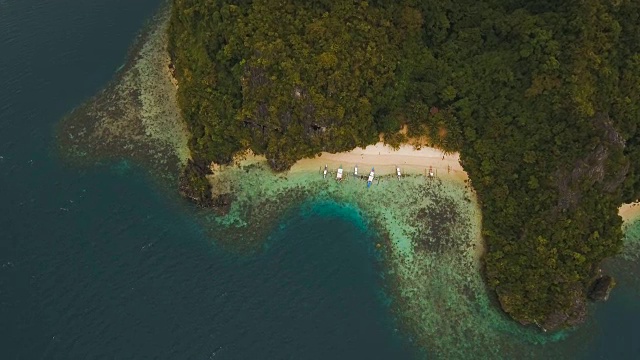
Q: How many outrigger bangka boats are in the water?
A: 6